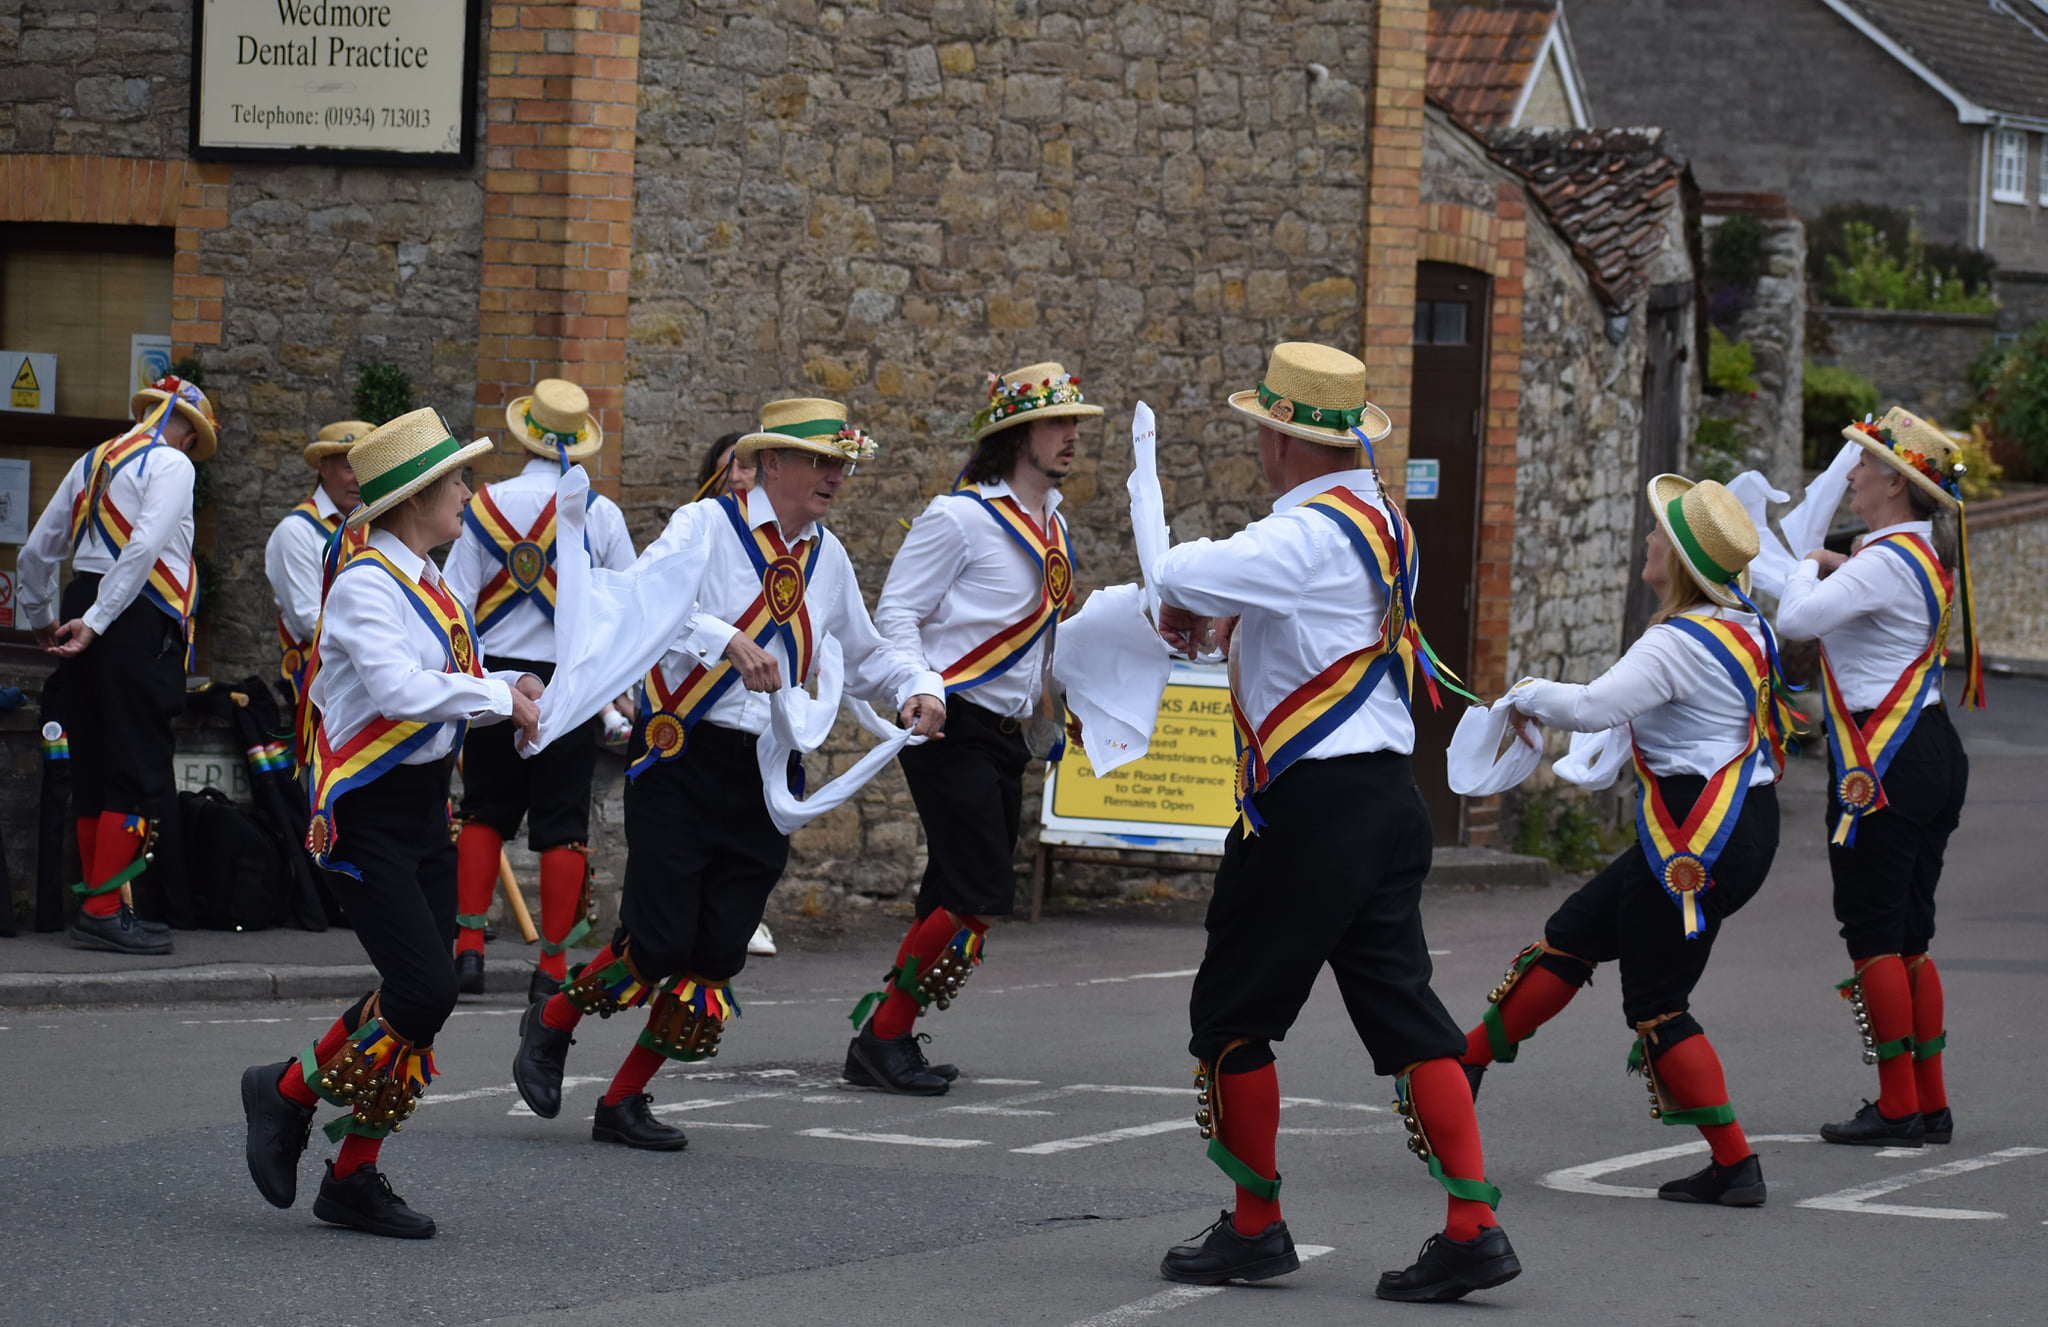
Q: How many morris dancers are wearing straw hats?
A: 9